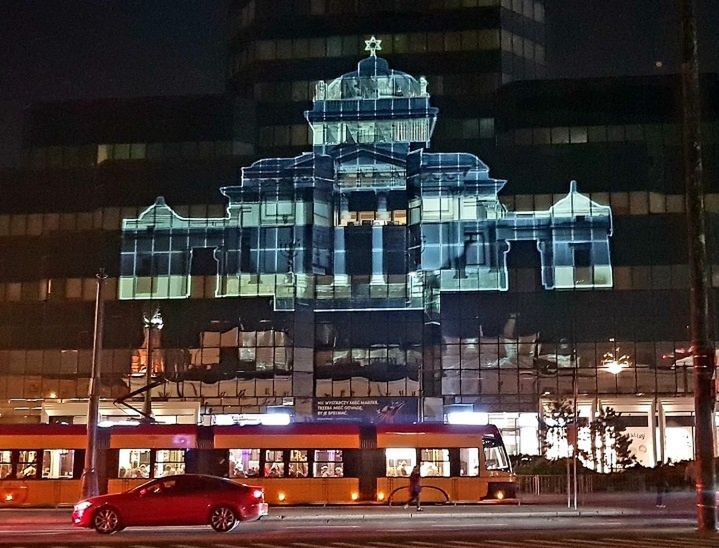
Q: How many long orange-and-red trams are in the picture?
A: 1